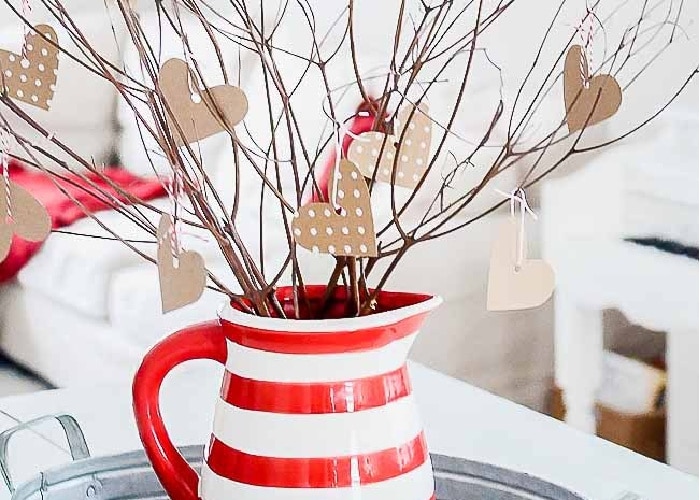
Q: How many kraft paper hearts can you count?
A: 8